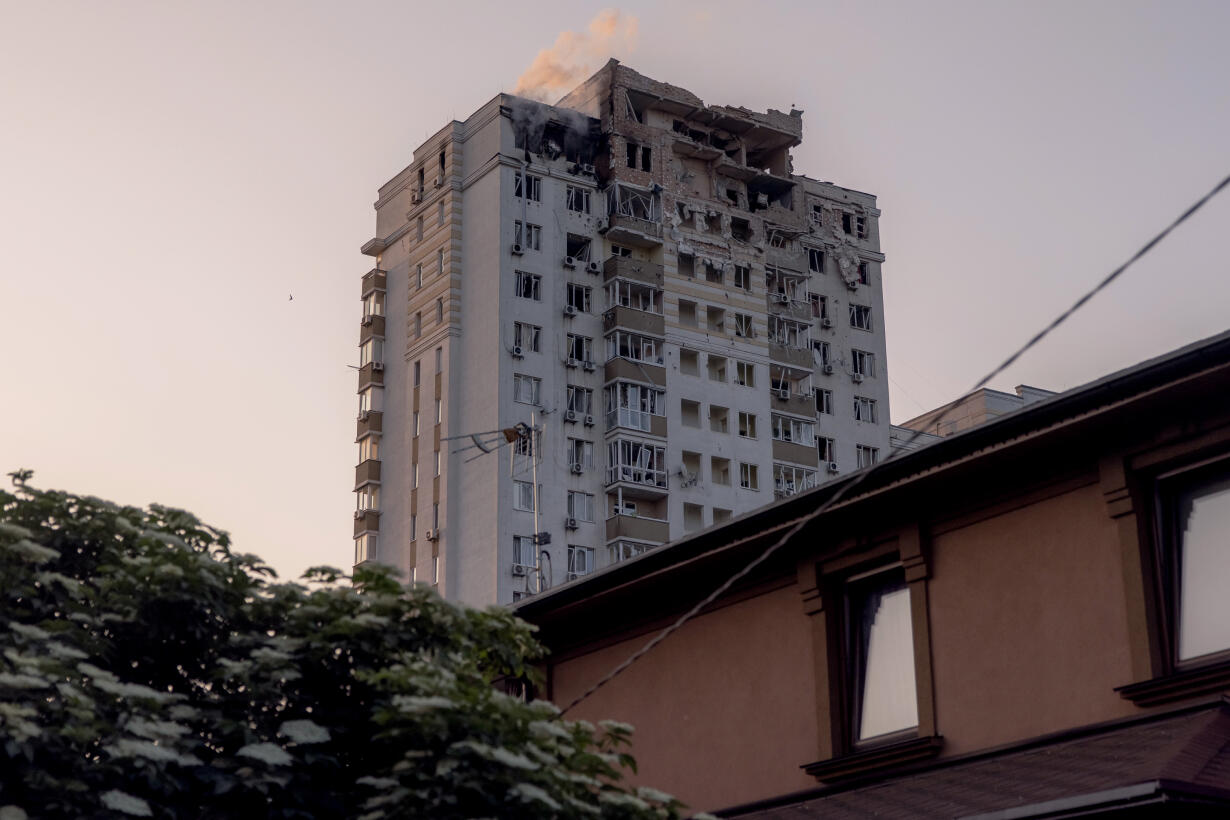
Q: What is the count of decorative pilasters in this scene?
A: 3